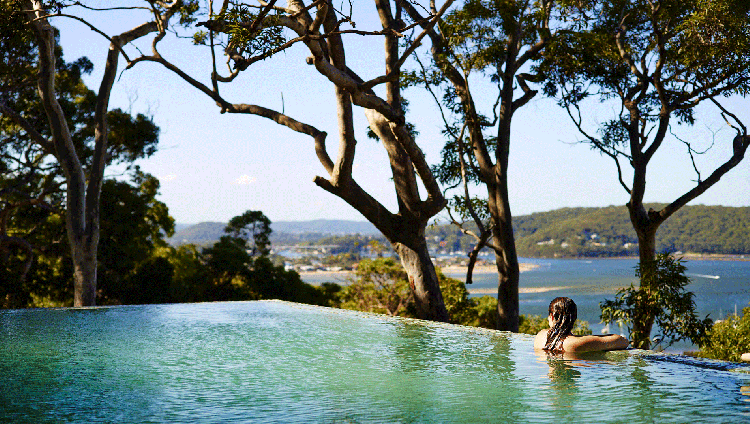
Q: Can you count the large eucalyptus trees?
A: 4